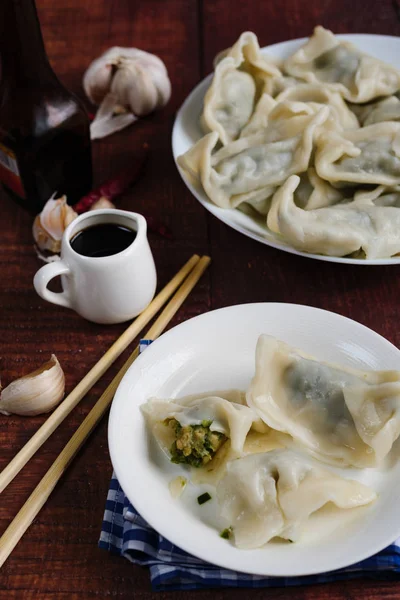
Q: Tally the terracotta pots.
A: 0